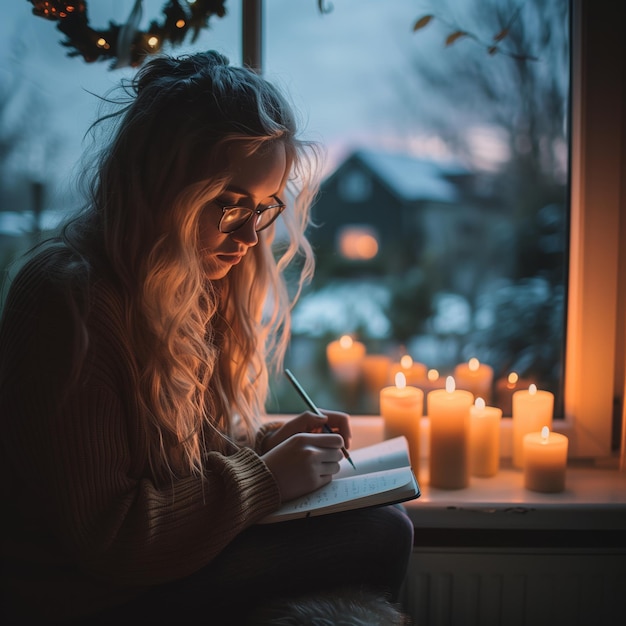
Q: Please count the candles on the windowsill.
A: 5